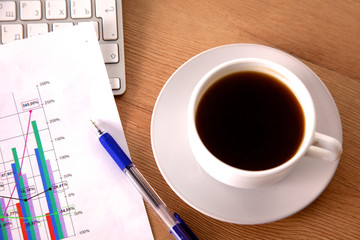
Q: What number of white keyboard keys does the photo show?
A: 11